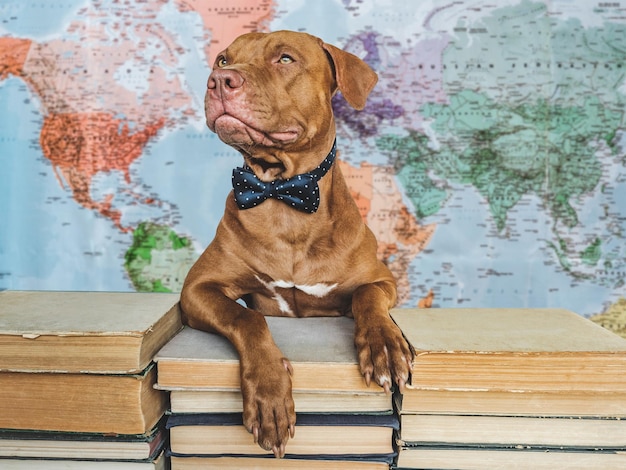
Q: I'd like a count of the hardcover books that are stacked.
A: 12